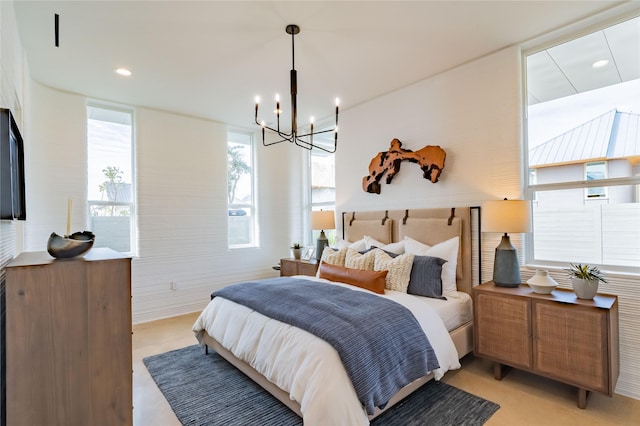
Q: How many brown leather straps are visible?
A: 4